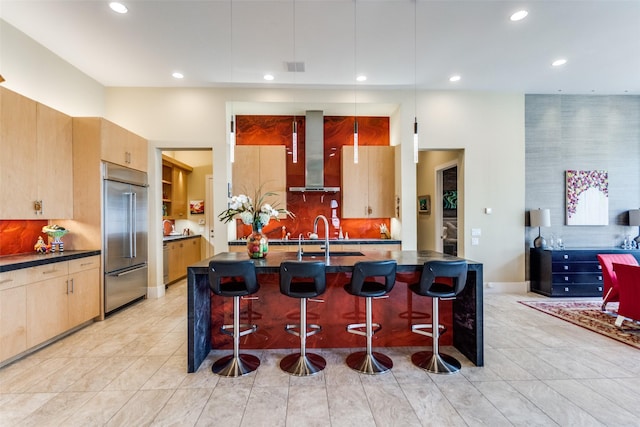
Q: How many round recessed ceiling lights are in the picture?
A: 7